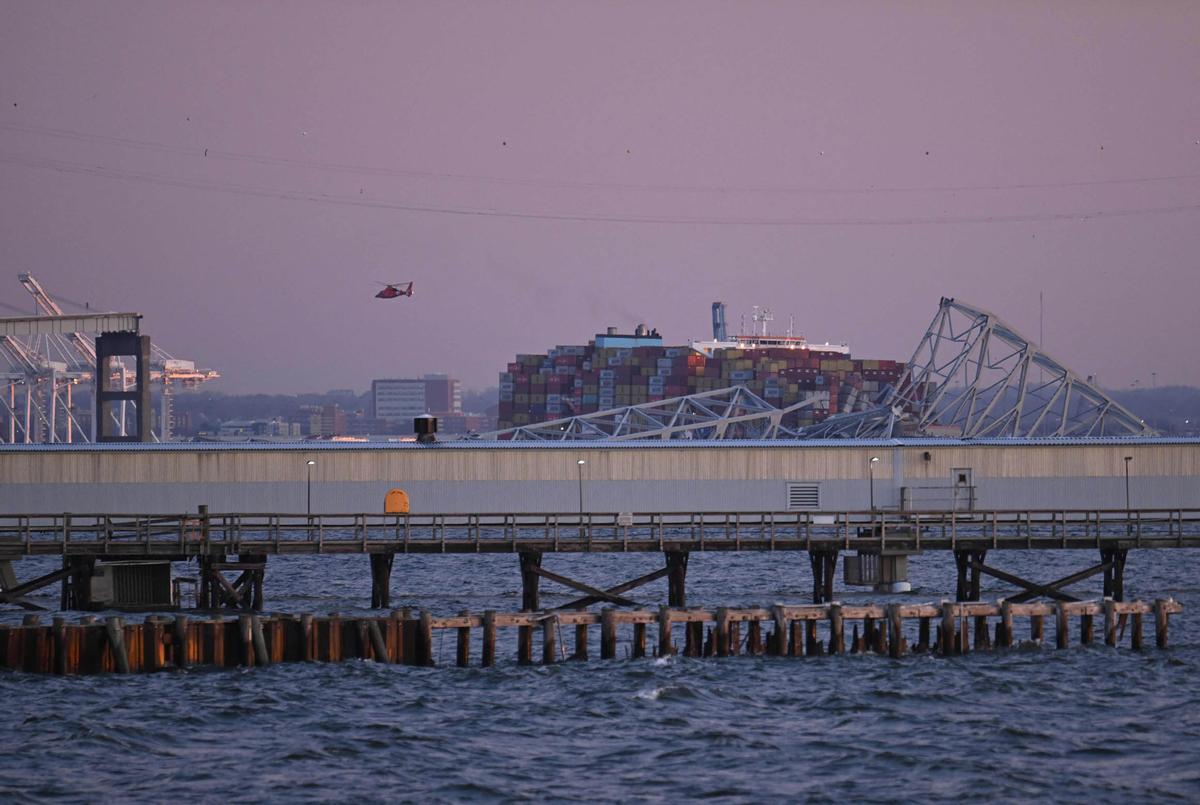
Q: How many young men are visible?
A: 0